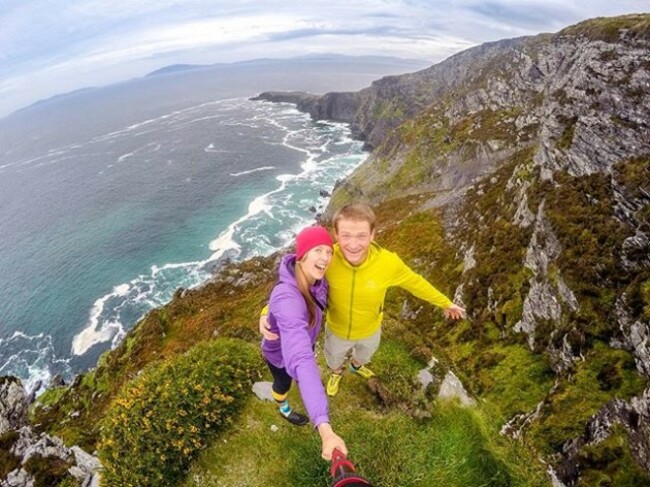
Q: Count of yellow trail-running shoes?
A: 2